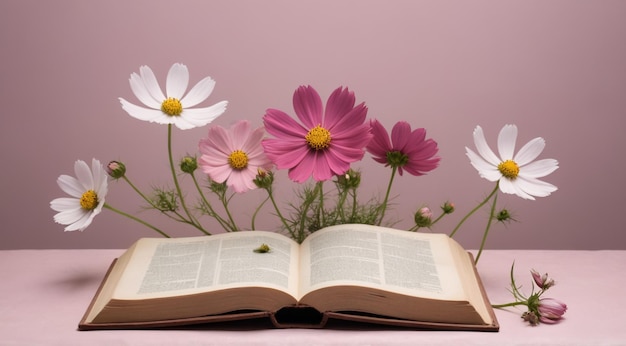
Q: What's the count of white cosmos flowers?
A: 3